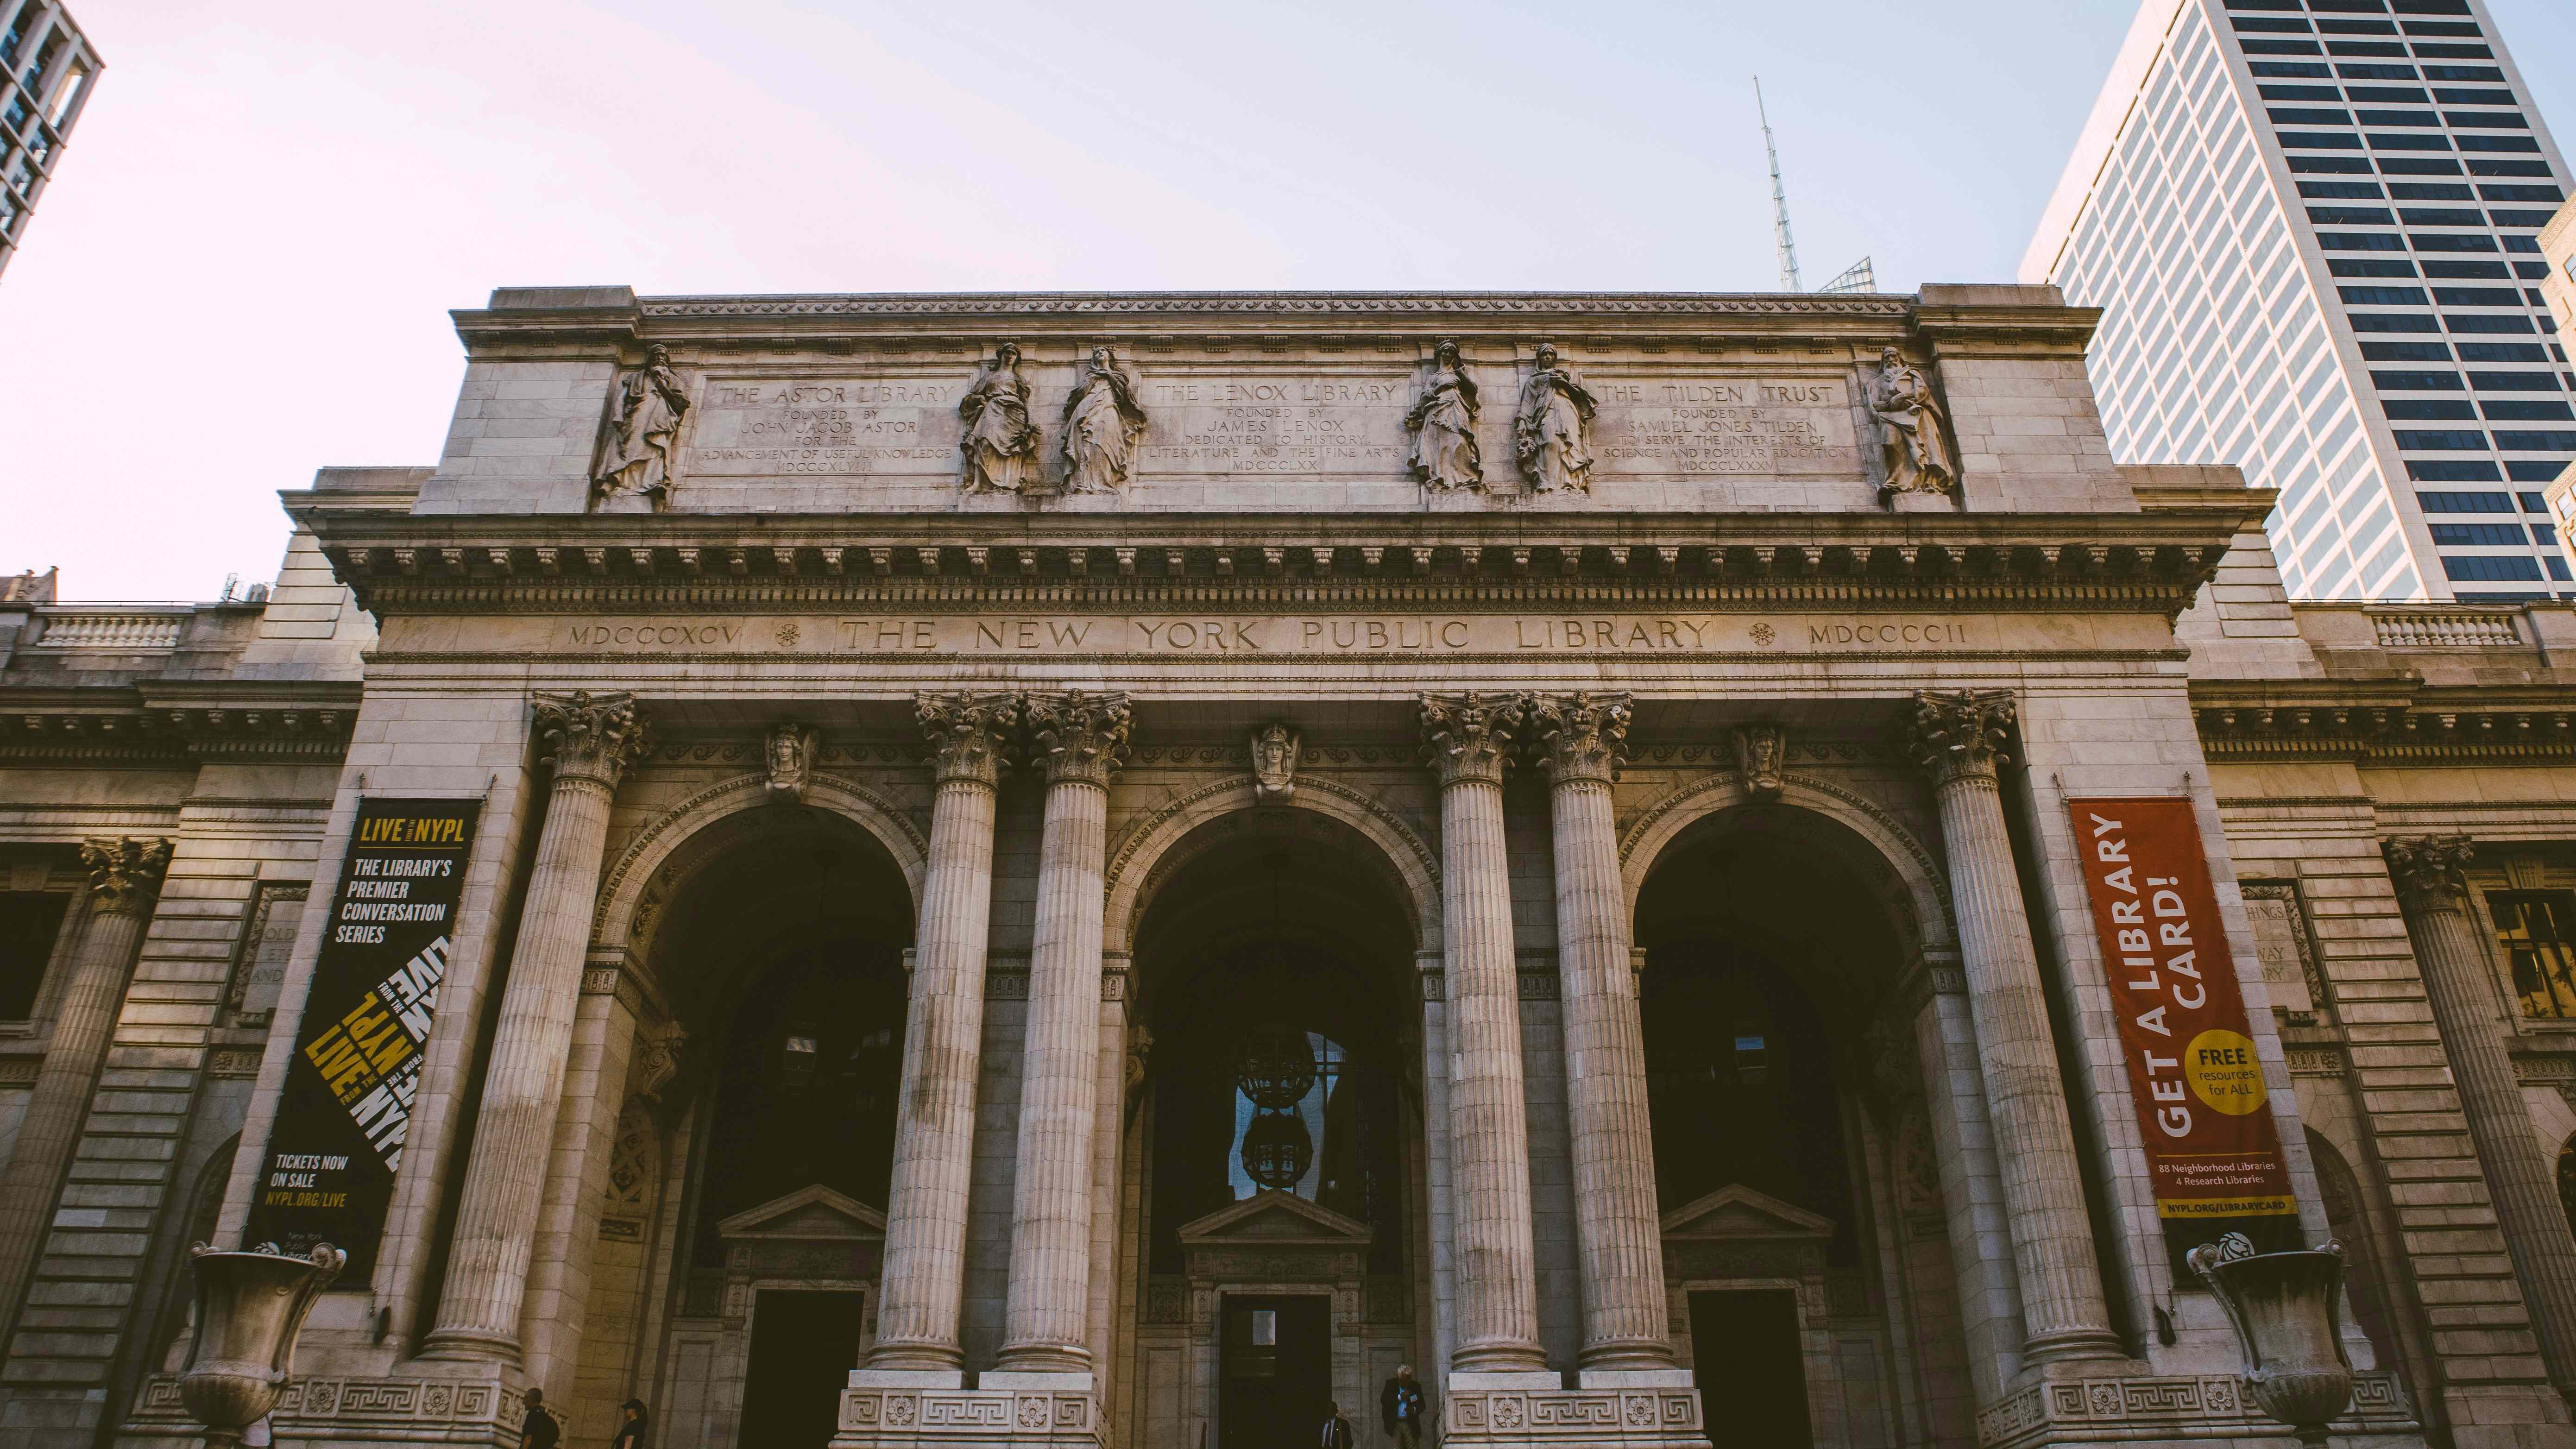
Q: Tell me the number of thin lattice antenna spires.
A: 1